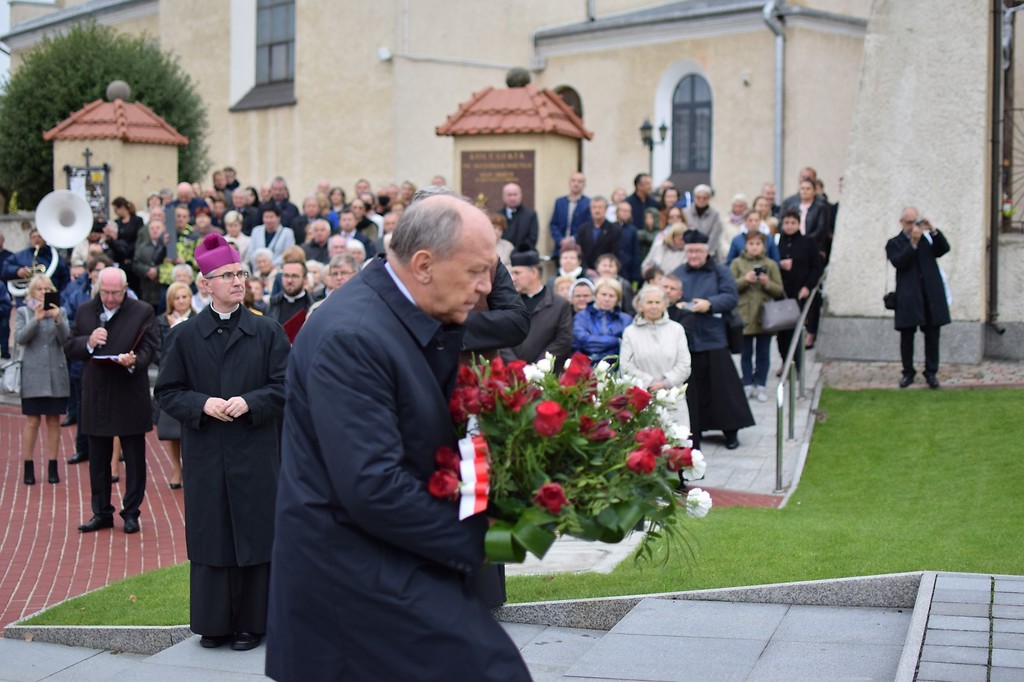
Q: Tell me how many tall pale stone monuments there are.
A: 1